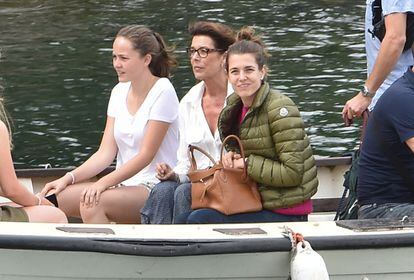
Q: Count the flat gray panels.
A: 3